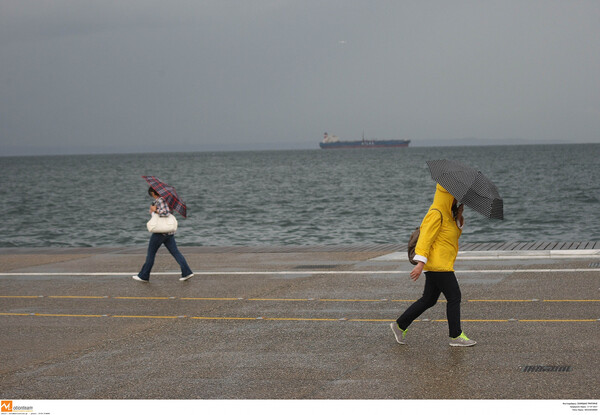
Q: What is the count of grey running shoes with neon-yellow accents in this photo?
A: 2